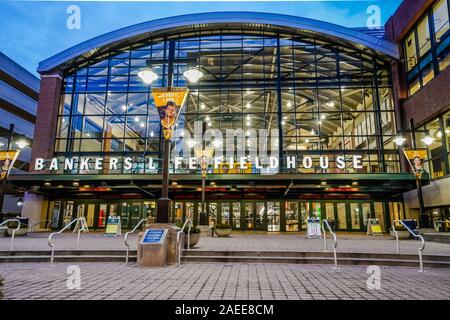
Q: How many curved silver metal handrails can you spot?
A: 6